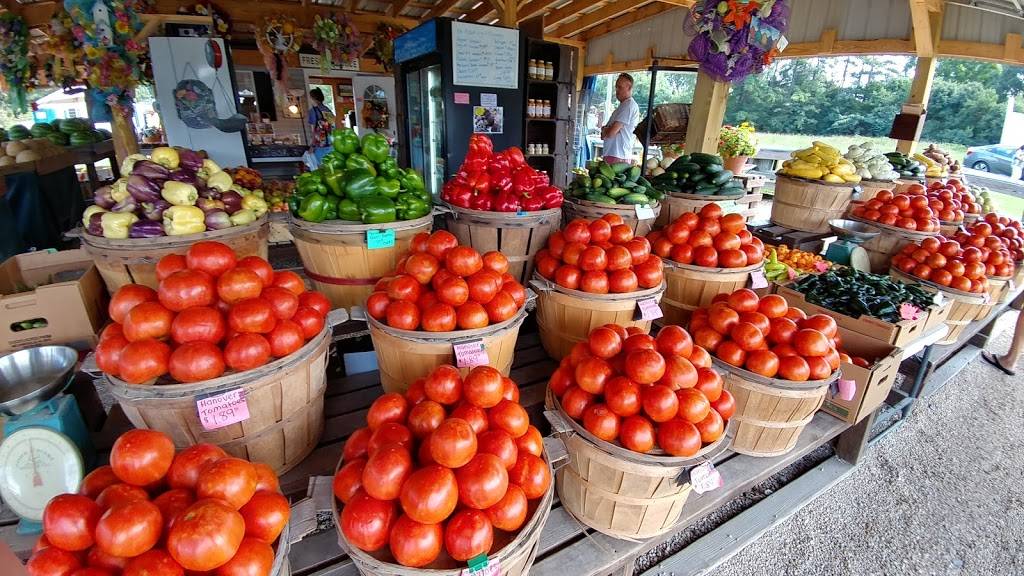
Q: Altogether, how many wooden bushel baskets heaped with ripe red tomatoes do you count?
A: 14